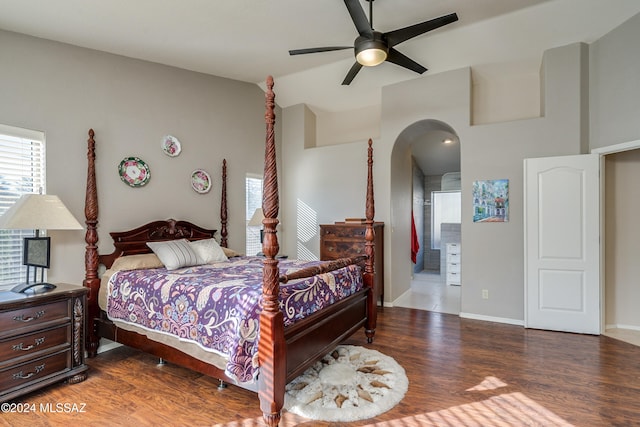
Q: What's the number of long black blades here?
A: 5